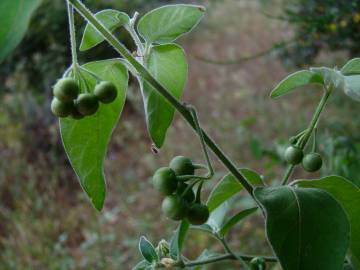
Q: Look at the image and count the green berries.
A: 12